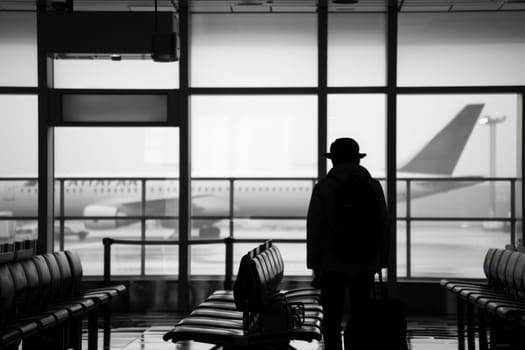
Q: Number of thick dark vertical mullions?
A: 4